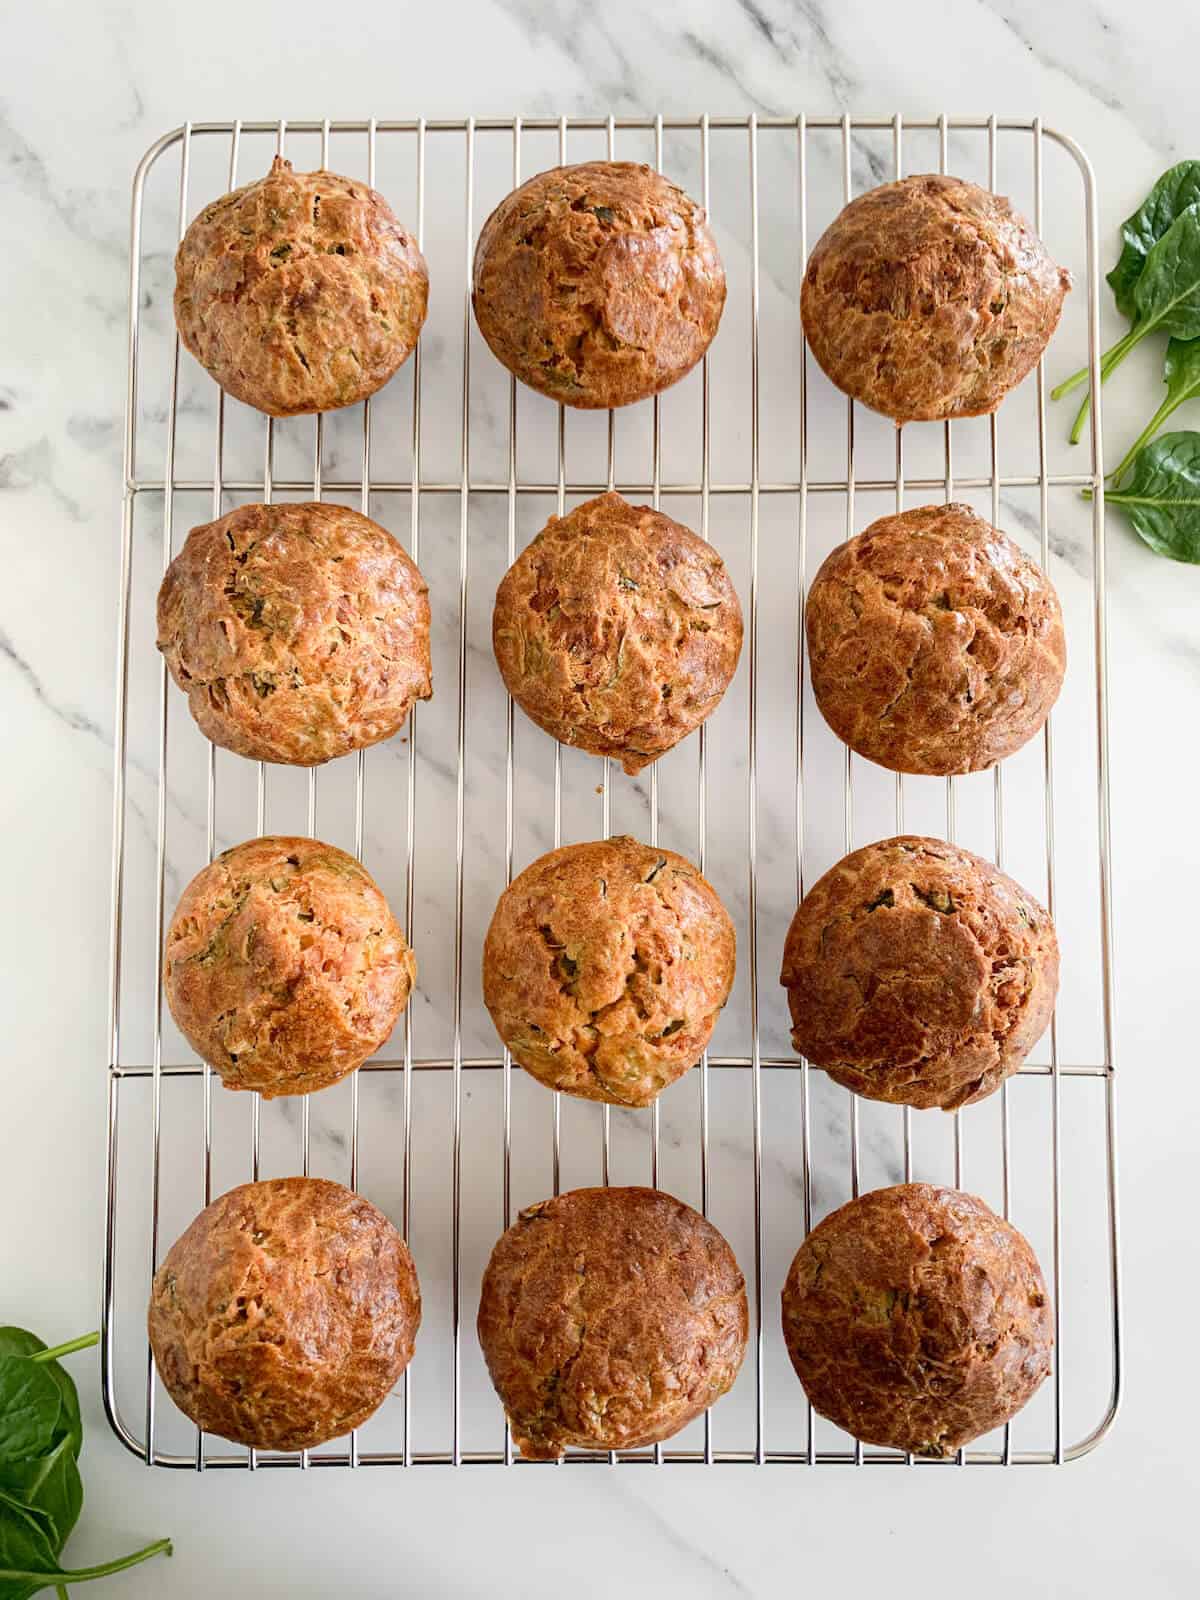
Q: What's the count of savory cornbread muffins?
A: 12